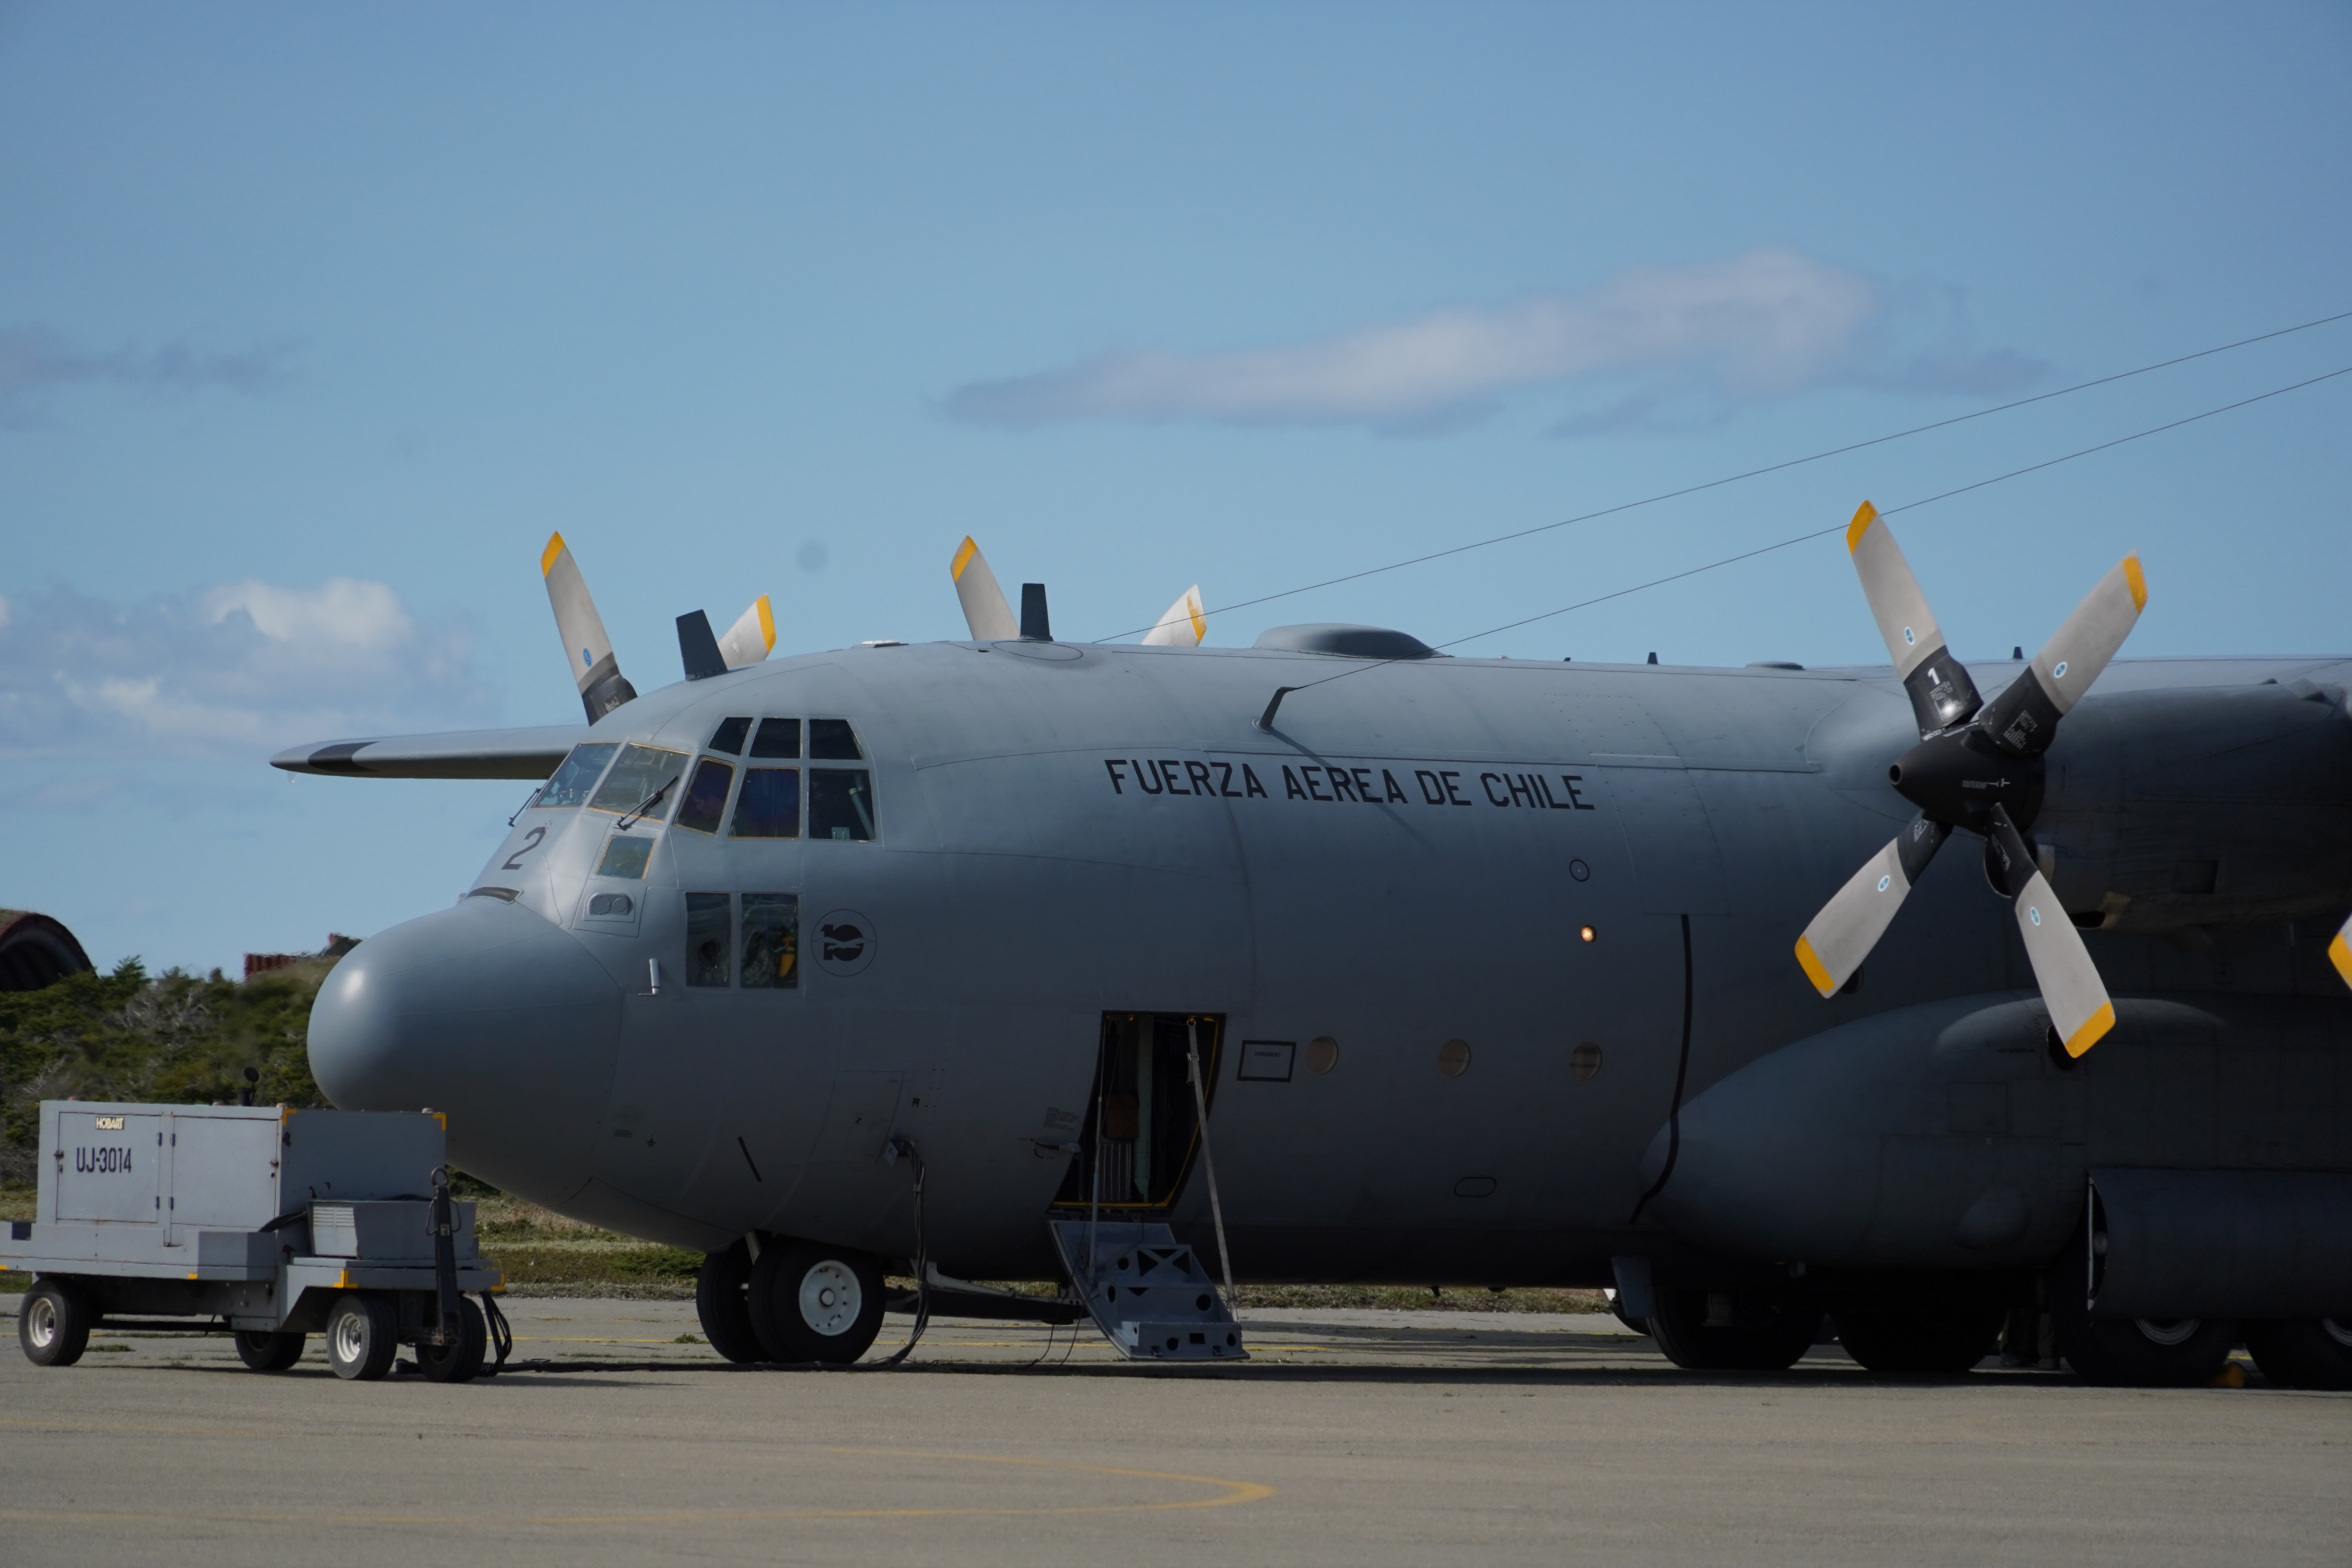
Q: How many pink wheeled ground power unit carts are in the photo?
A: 0